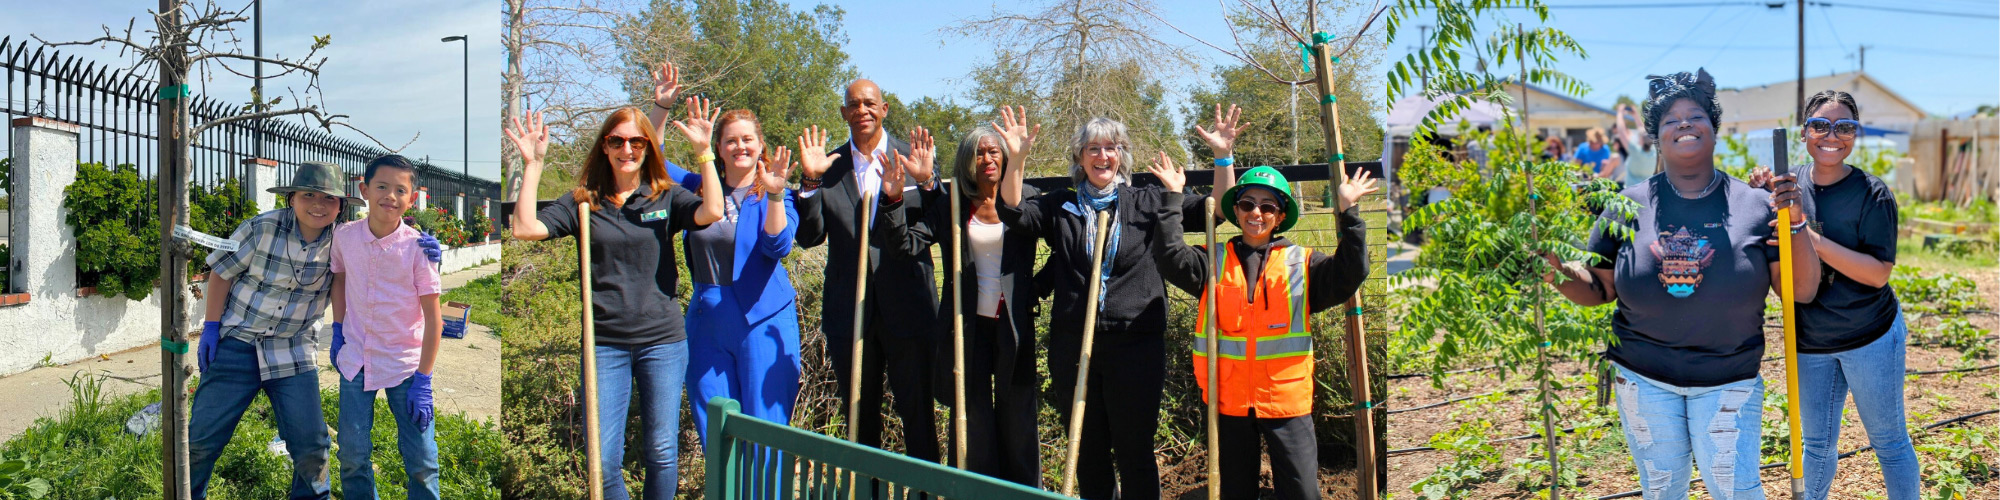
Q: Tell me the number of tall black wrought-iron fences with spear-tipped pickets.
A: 1